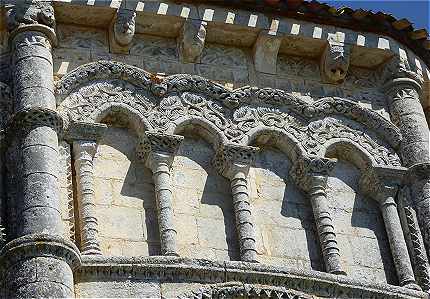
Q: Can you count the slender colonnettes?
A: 5